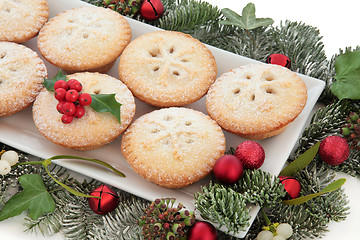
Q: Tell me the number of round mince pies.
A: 7